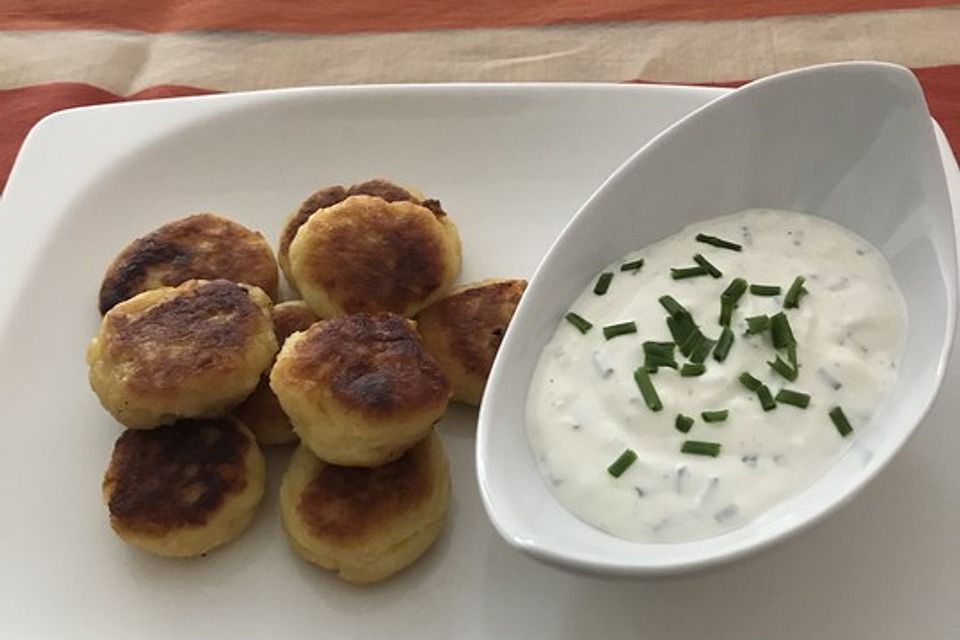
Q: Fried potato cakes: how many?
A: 9